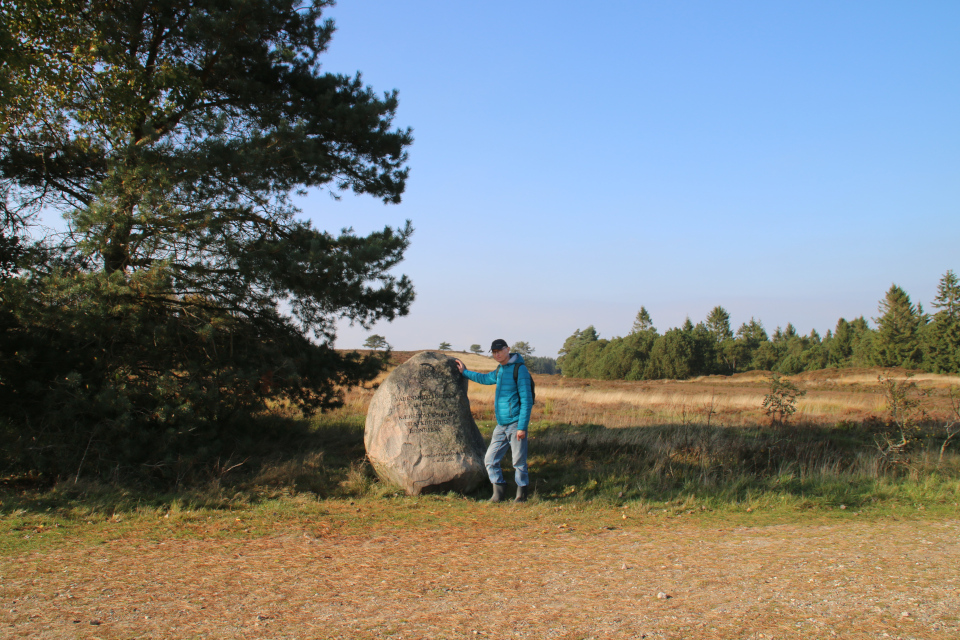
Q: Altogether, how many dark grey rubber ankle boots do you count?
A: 2